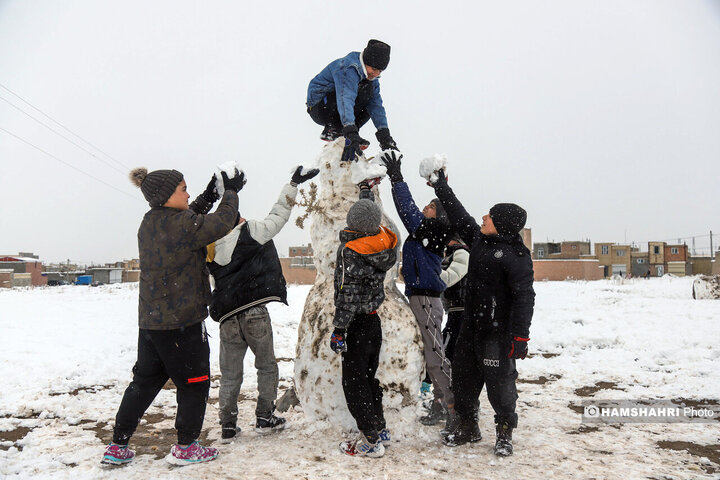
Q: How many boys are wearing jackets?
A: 7